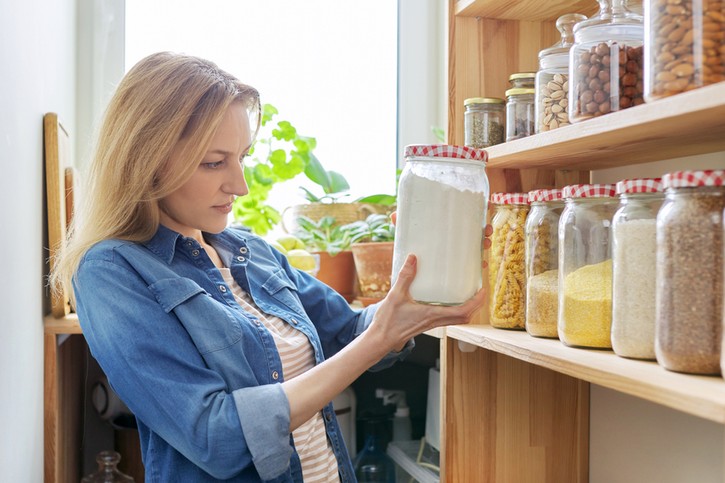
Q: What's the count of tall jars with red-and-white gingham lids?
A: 6